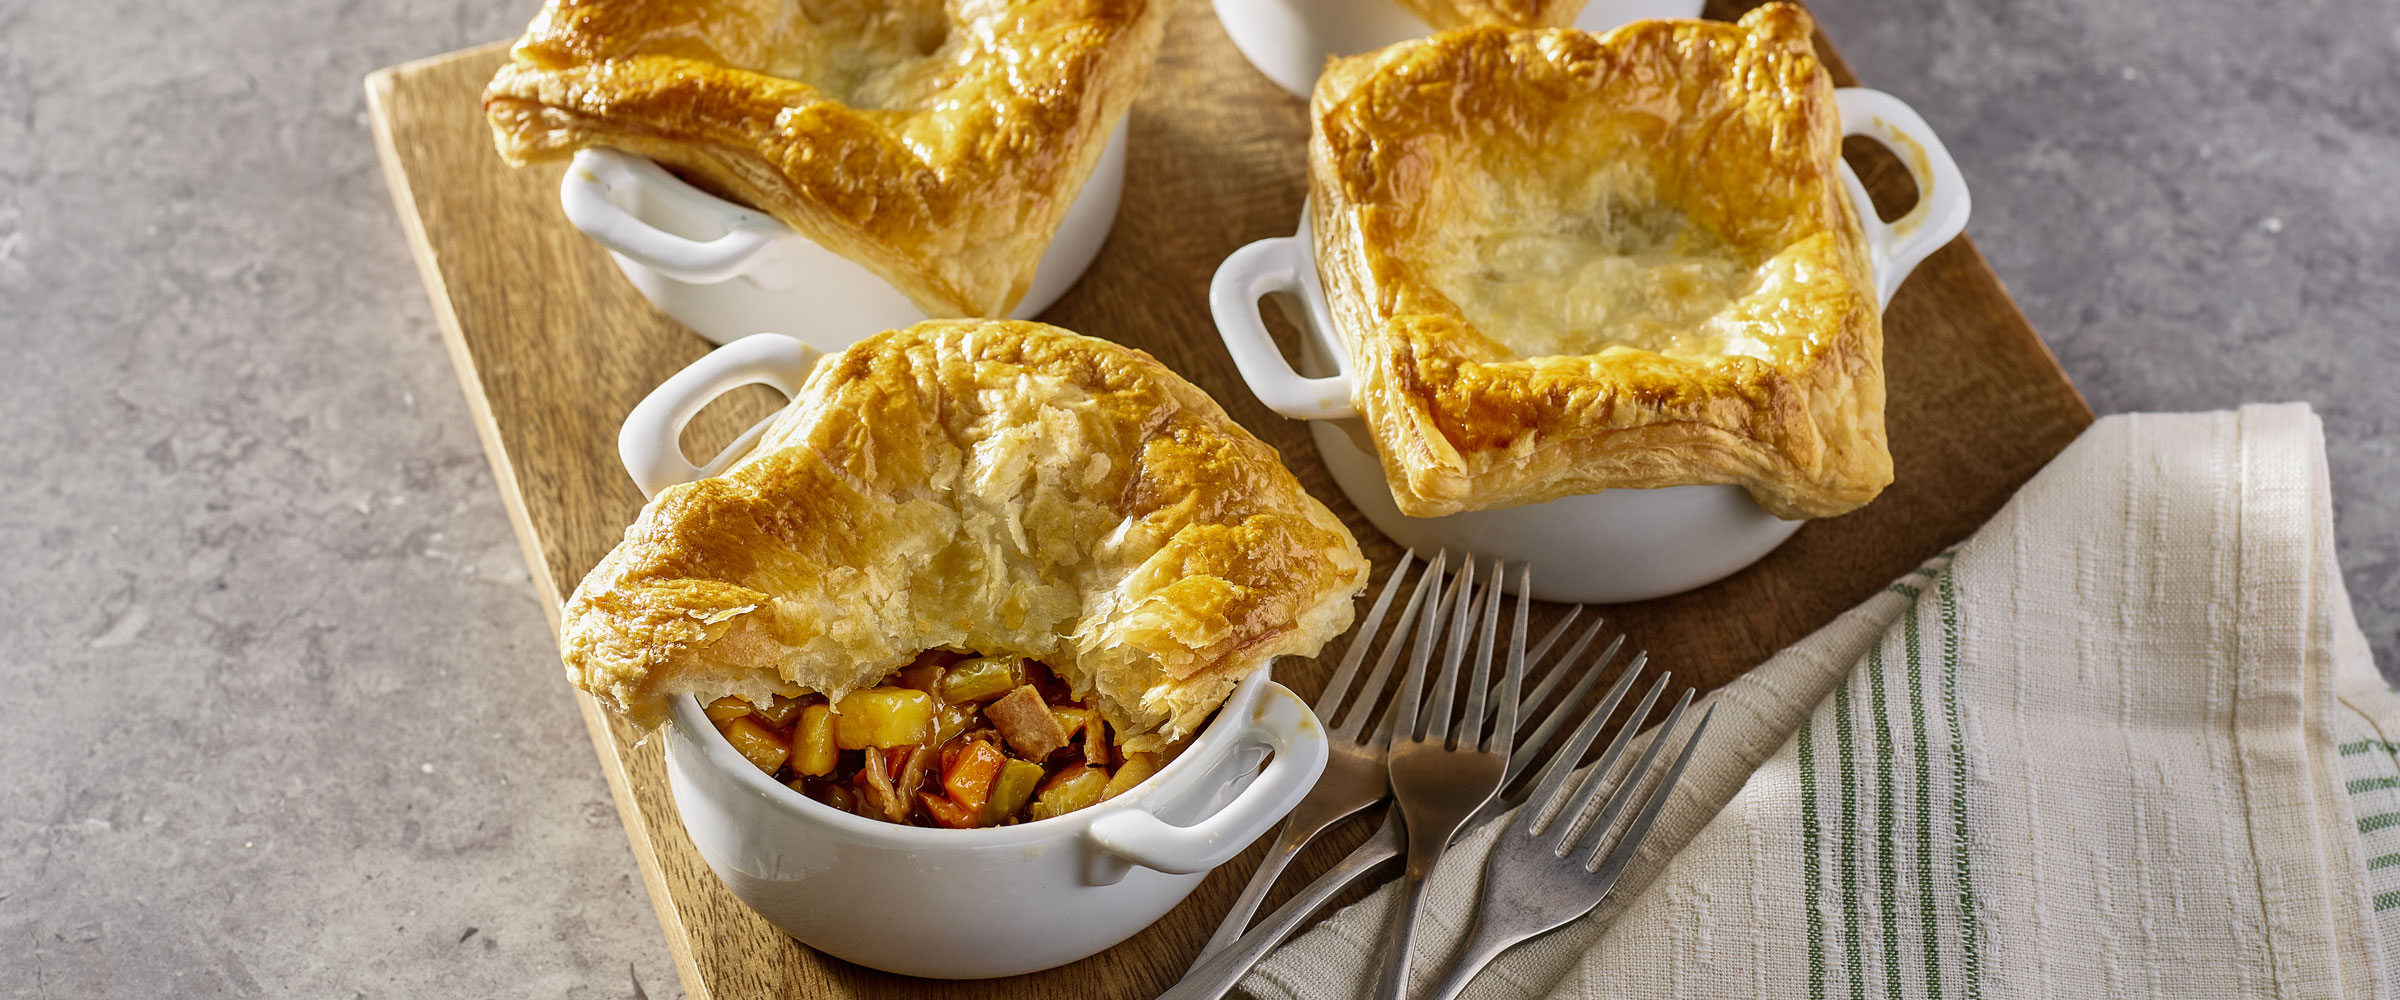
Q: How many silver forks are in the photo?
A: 4